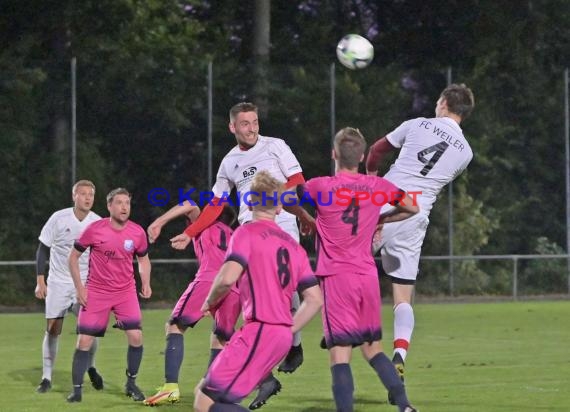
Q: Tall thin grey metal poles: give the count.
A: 5